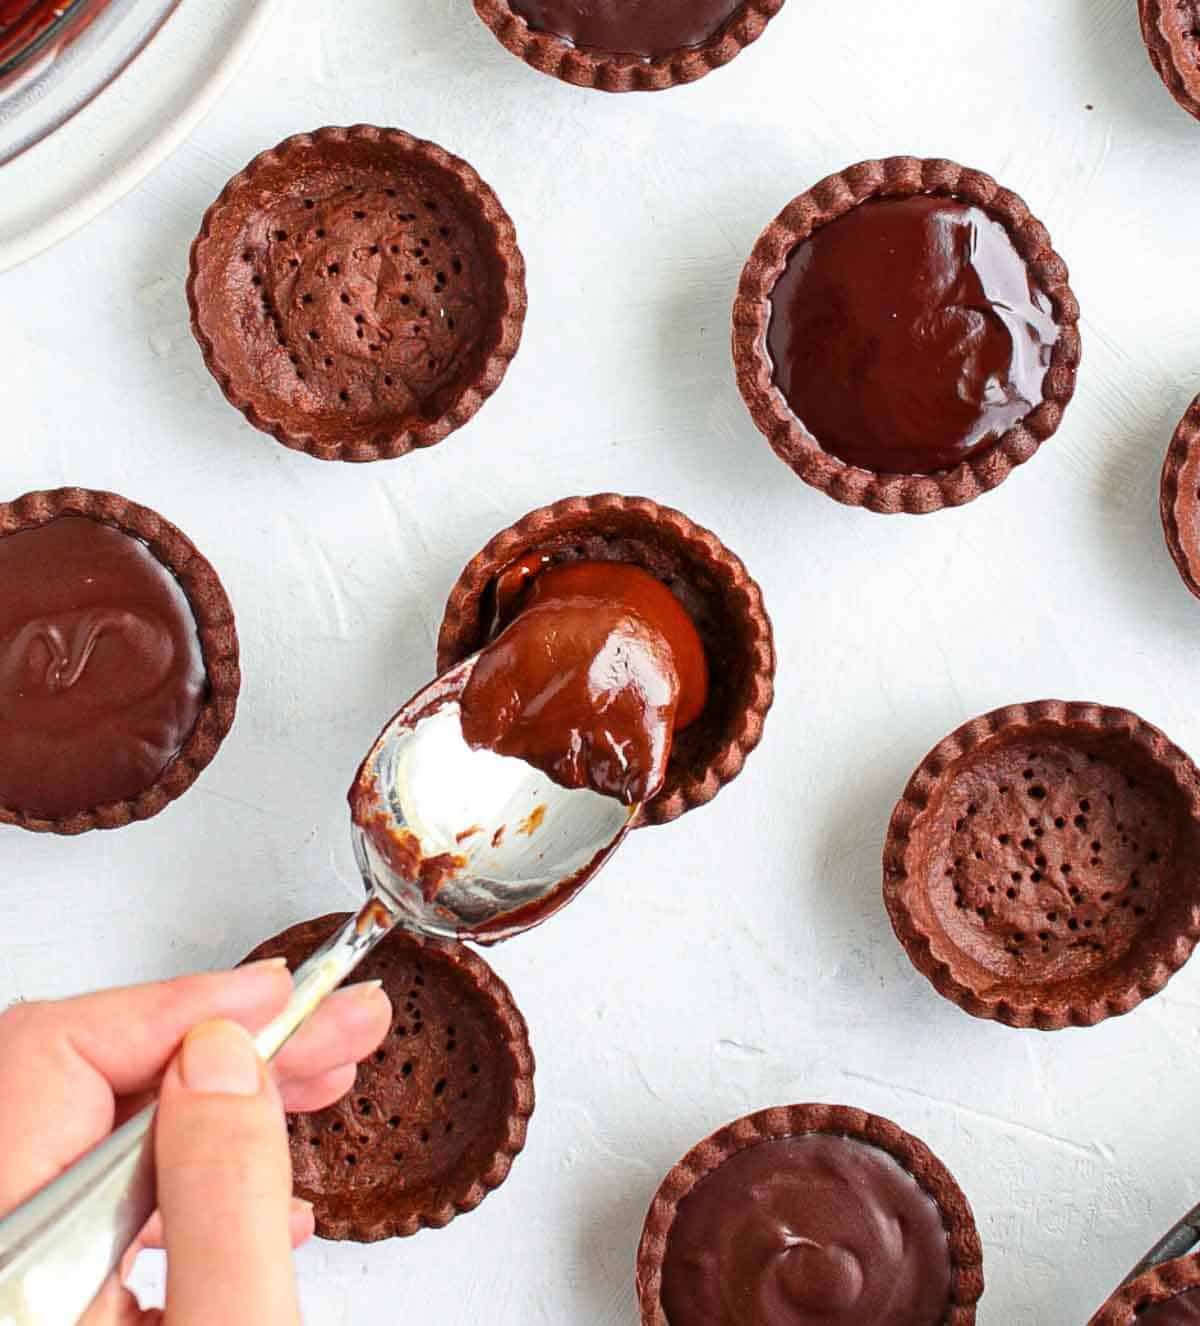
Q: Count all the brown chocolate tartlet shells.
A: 11